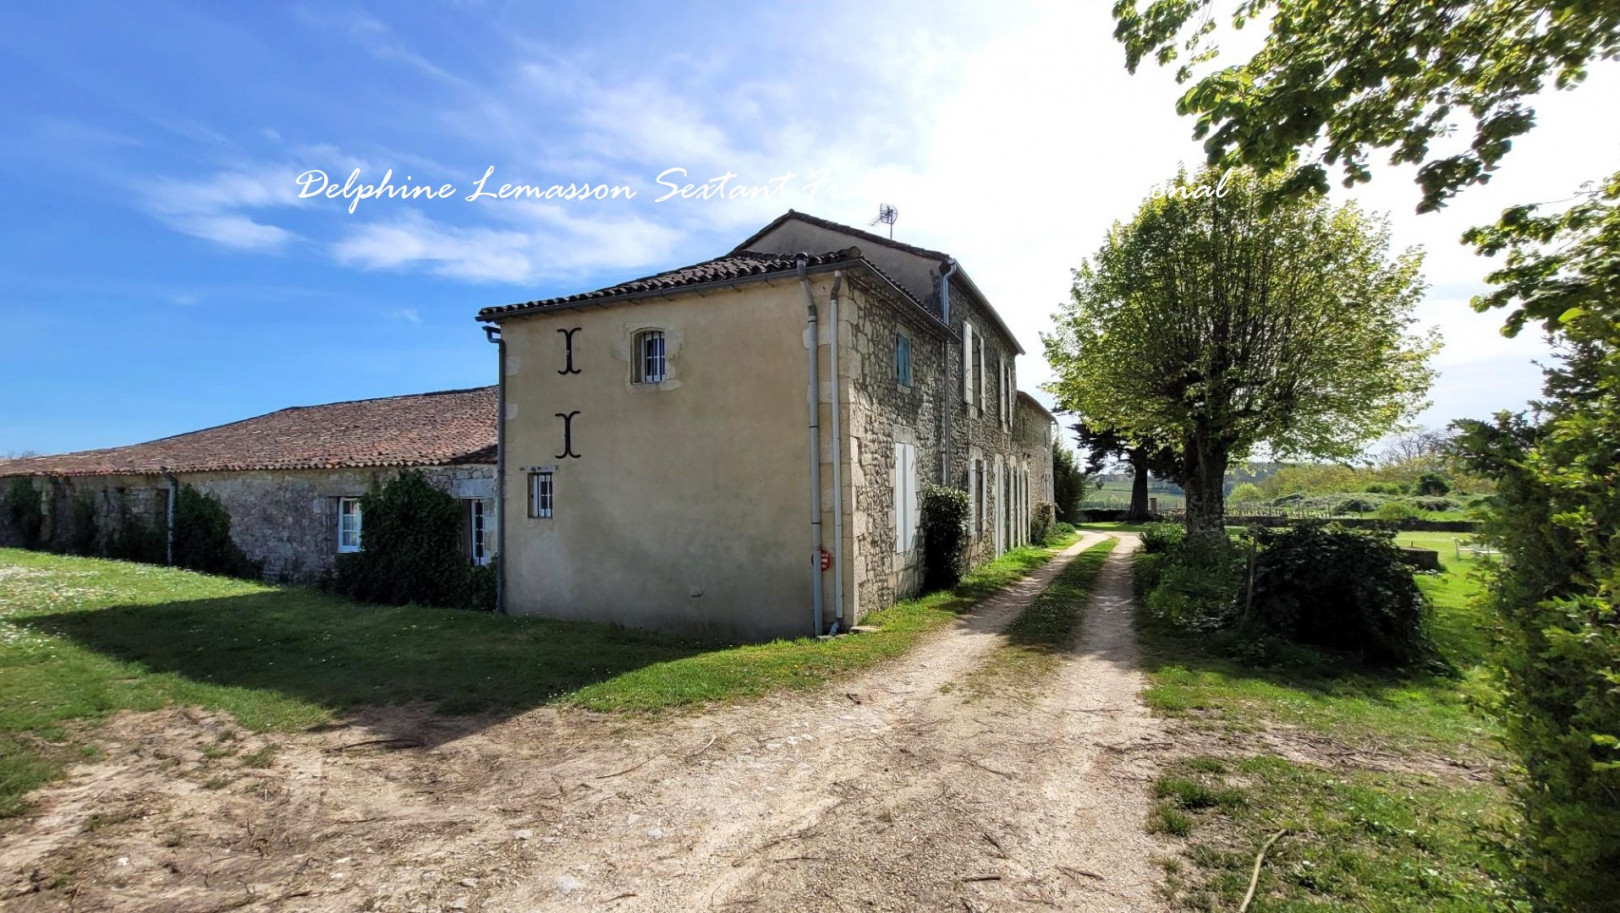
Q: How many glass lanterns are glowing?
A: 0